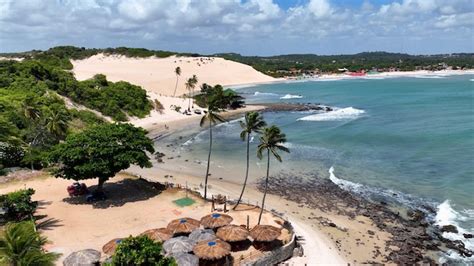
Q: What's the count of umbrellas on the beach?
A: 11